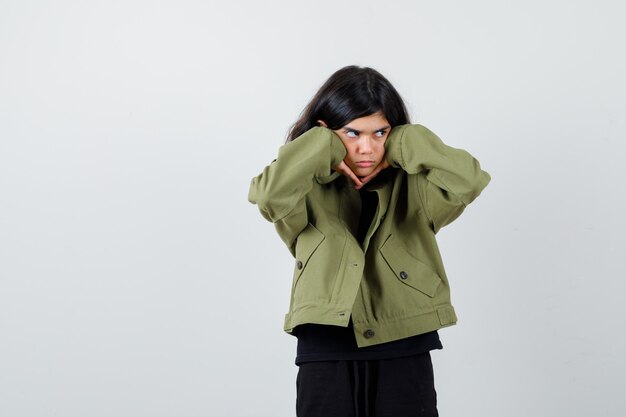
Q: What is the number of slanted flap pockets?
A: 2